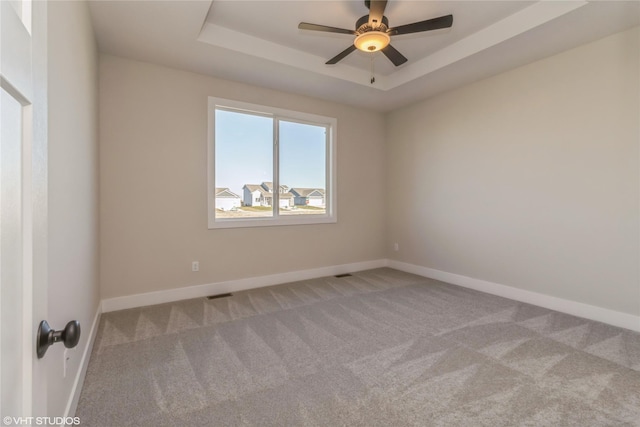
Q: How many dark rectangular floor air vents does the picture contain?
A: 2